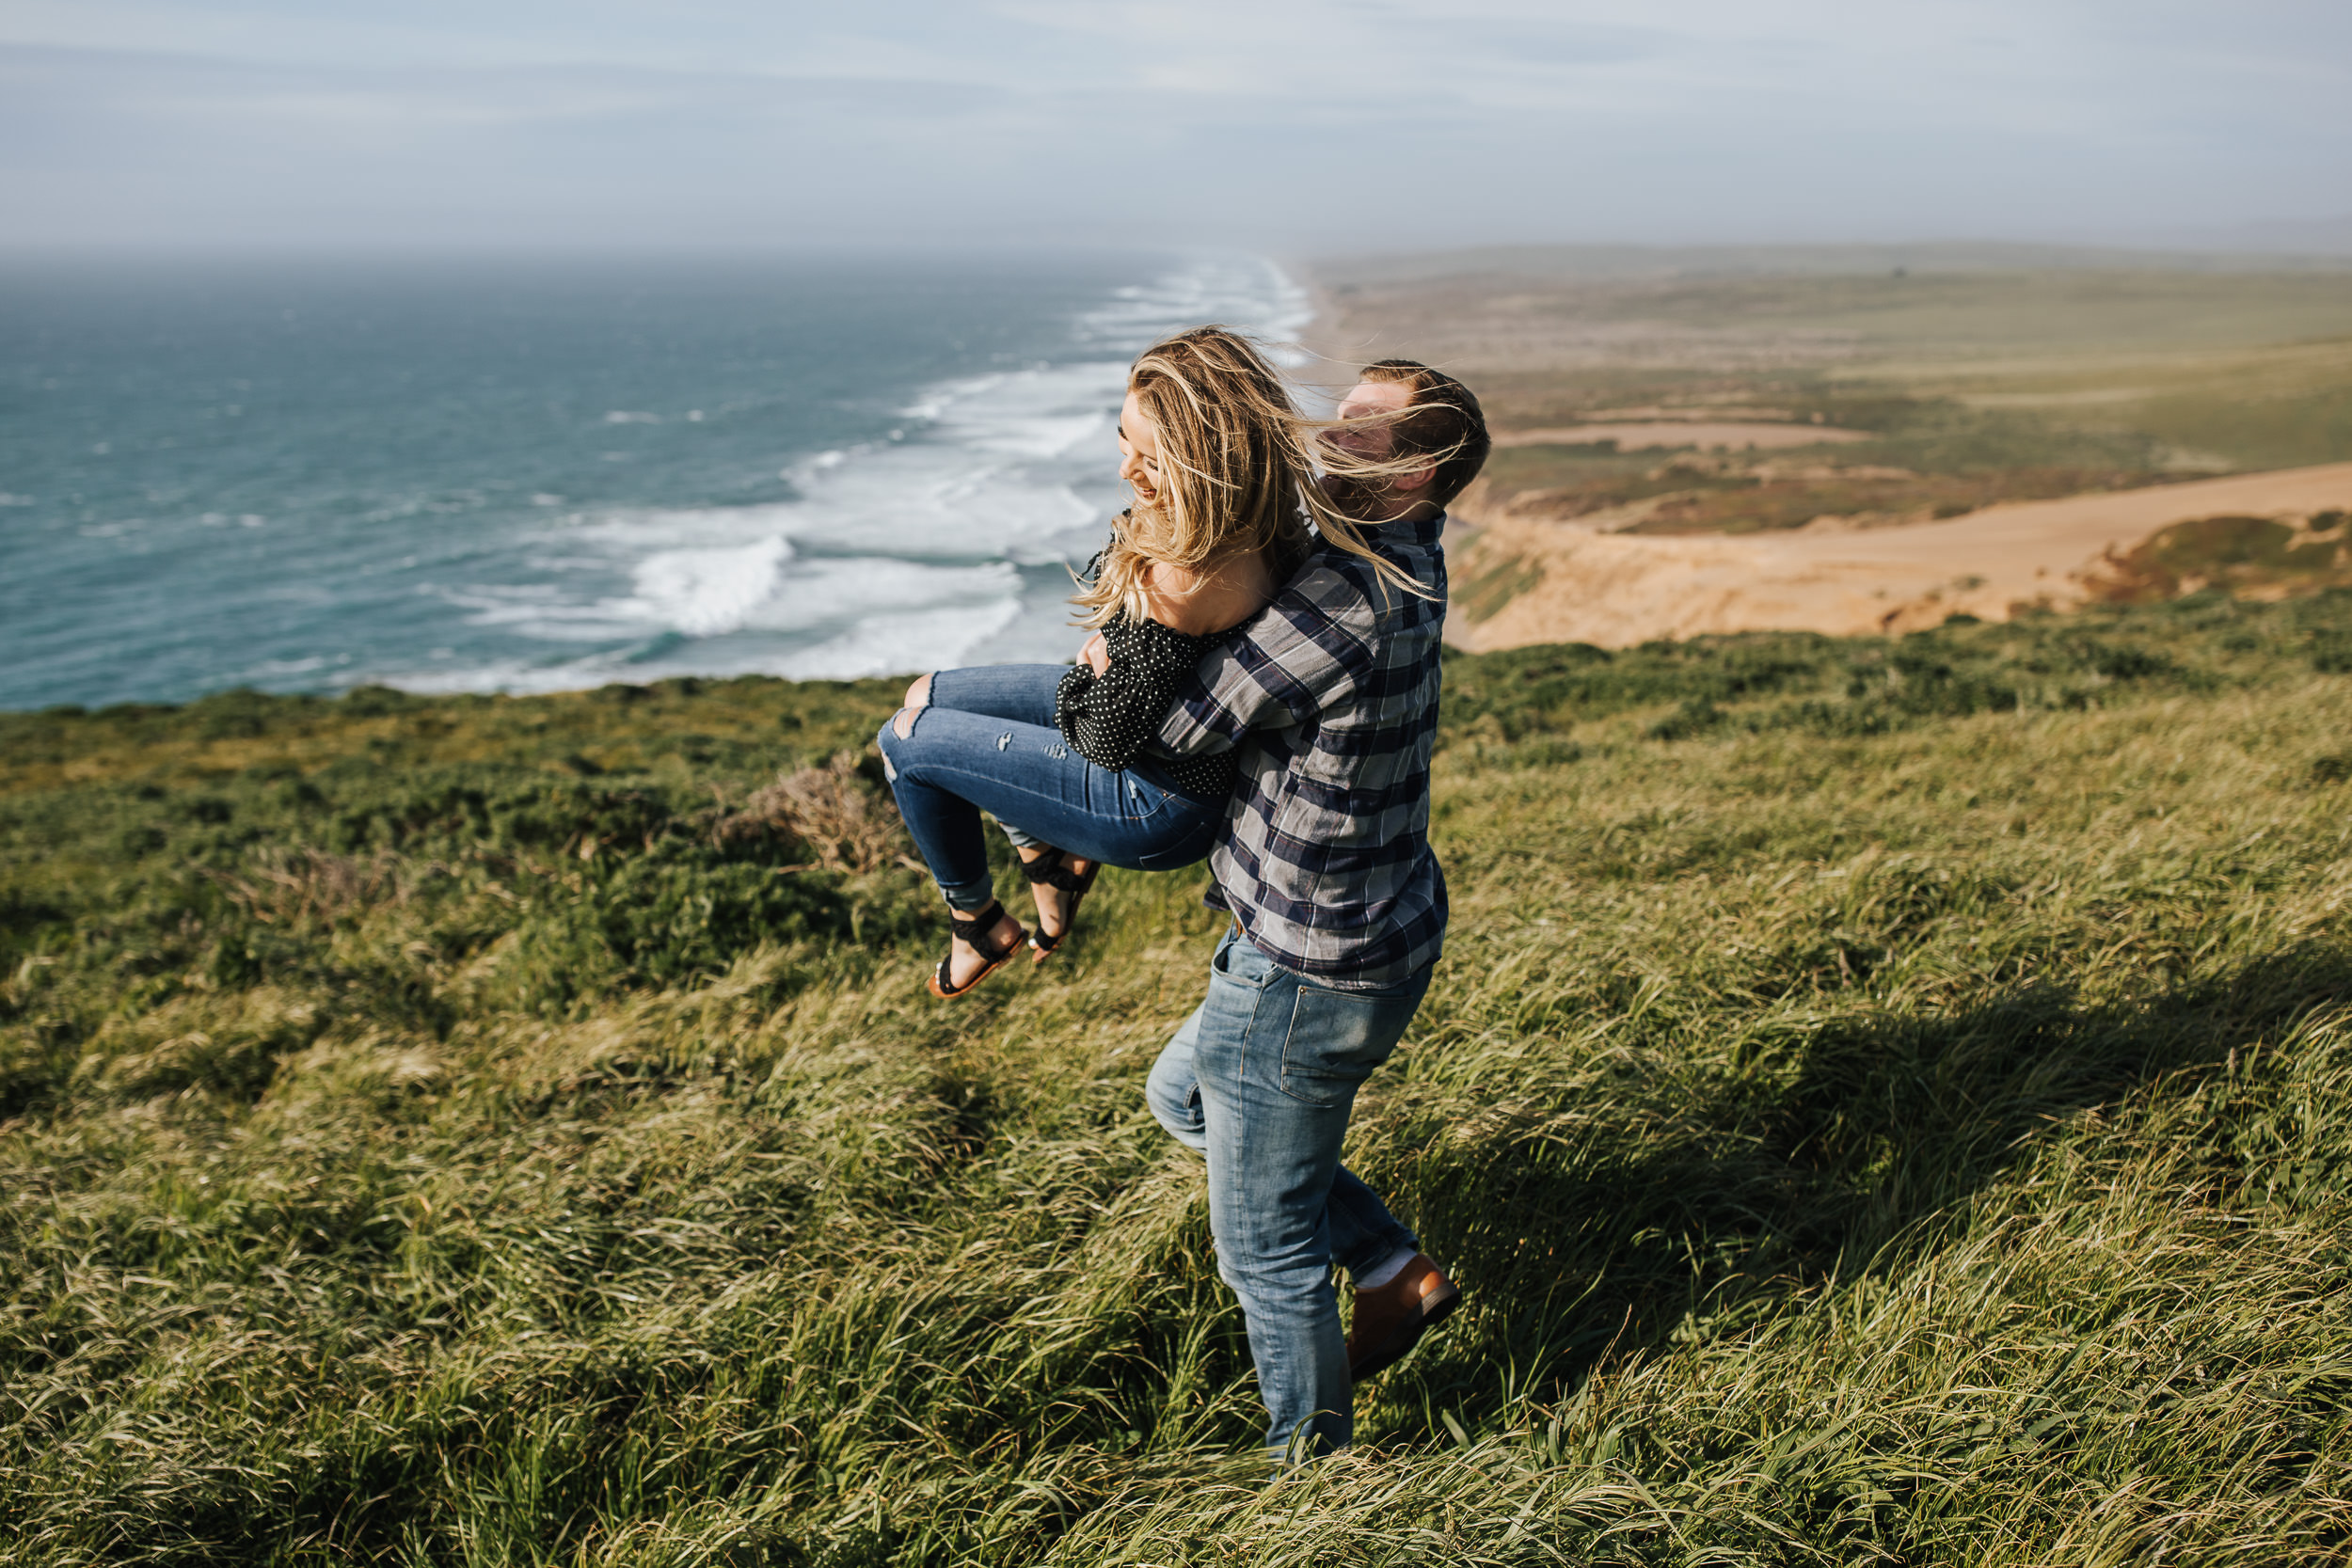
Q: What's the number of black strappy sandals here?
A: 2